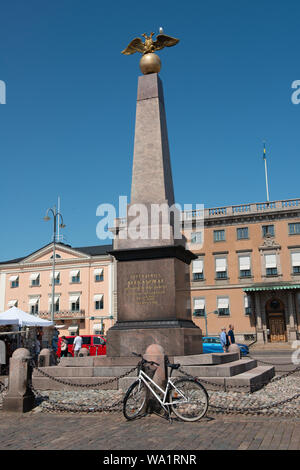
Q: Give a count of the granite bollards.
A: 5